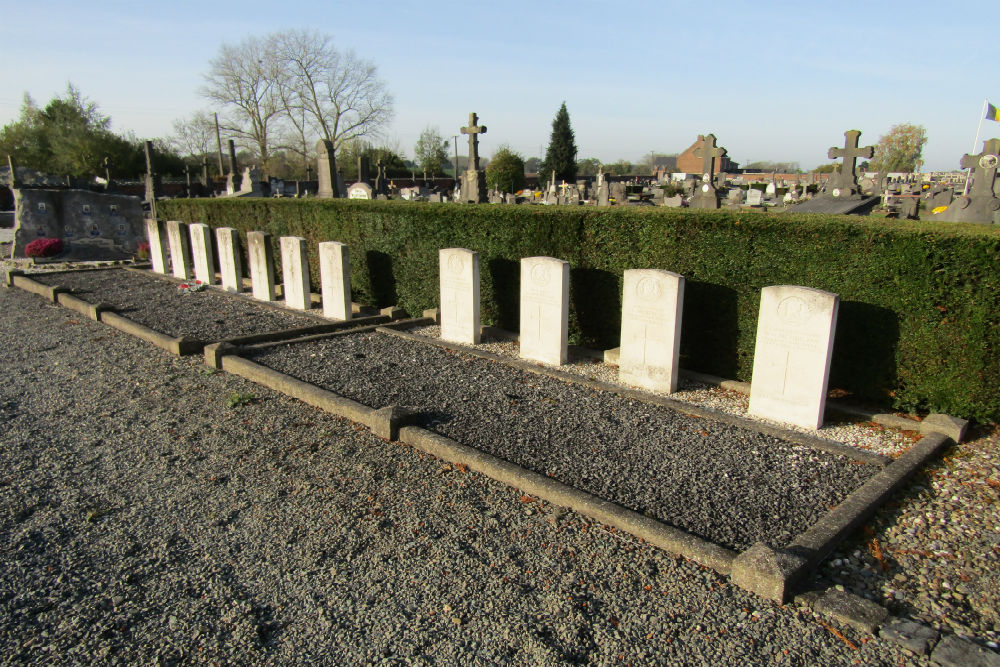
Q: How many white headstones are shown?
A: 11